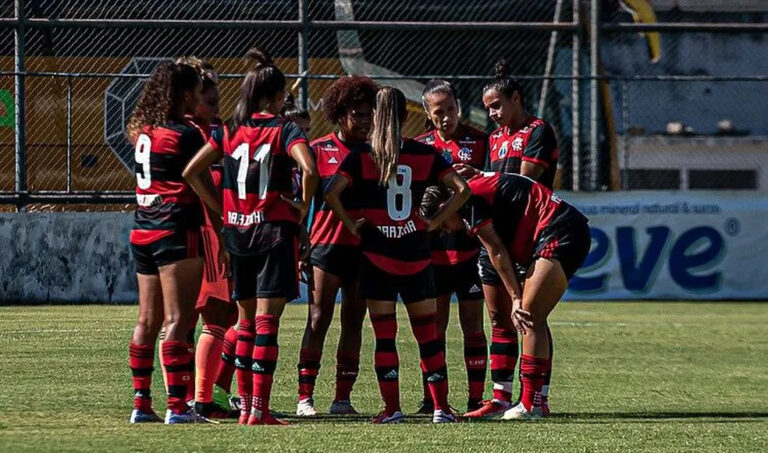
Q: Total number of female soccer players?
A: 9